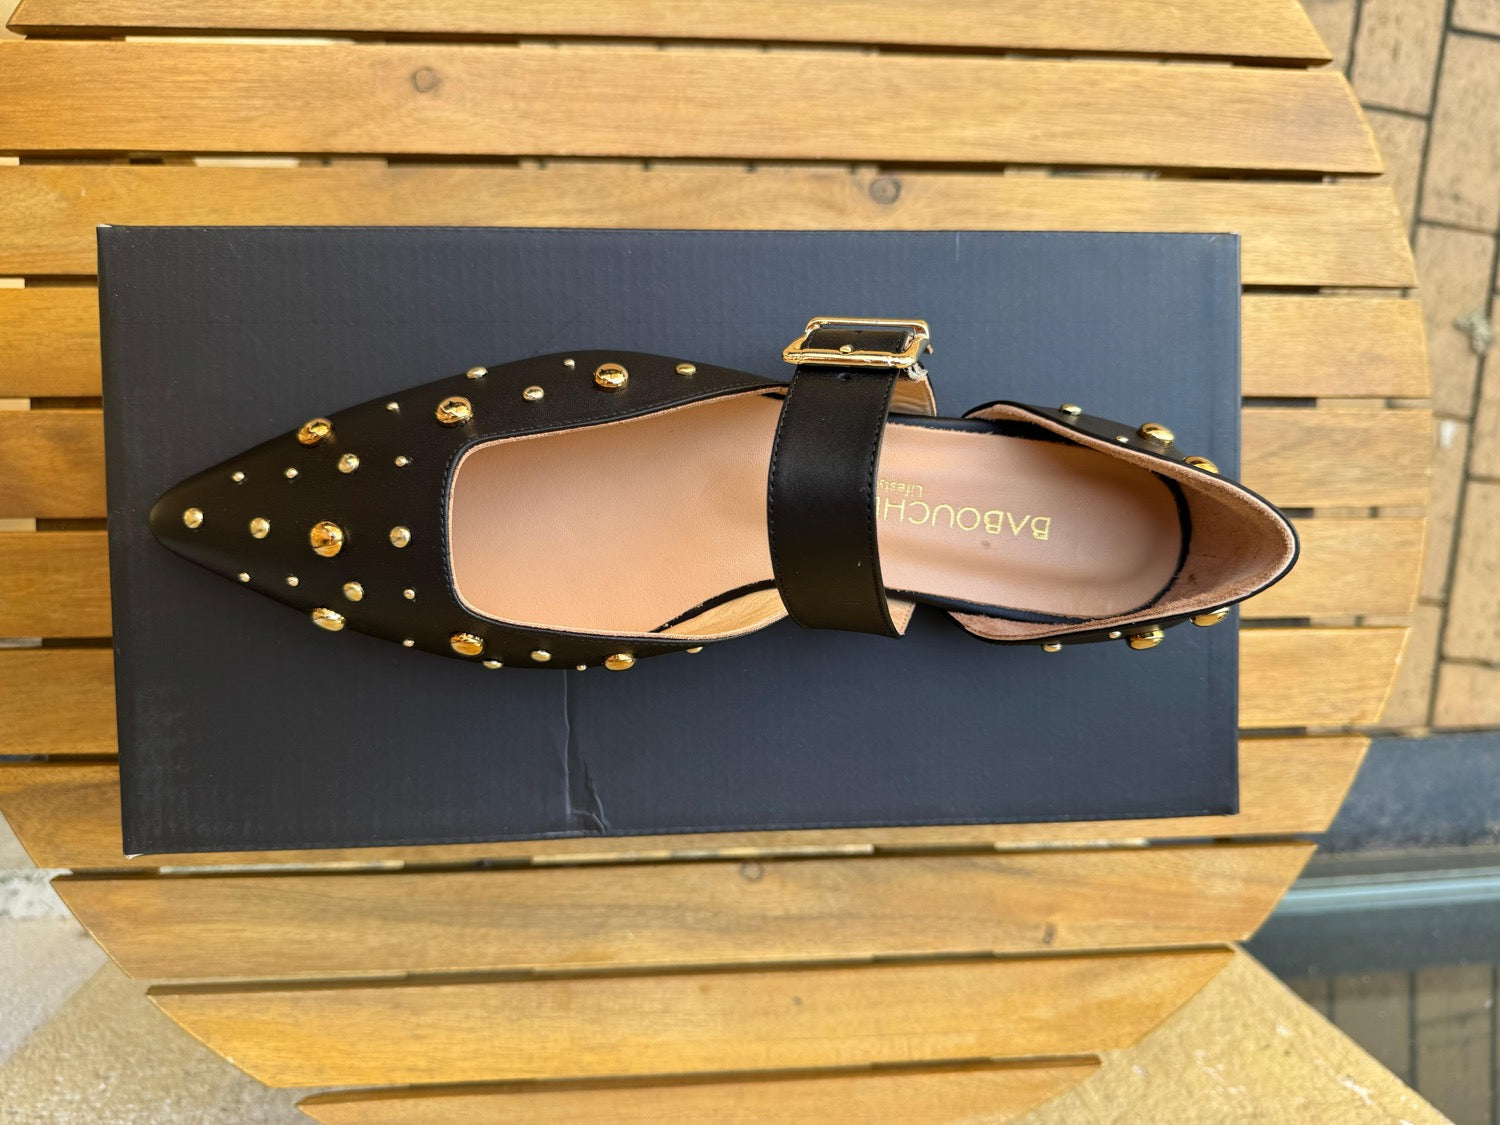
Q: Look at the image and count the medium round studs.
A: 13